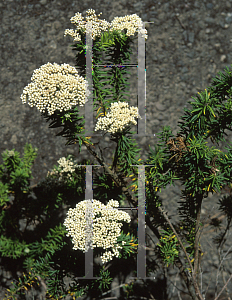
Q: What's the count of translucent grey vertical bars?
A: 4